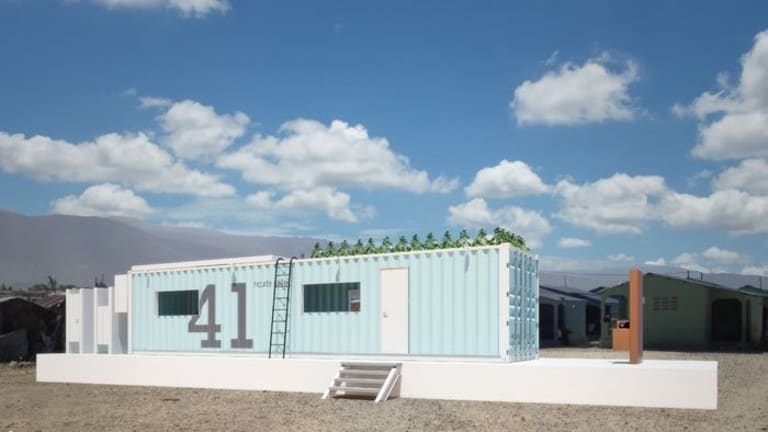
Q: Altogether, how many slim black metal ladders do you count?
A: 1